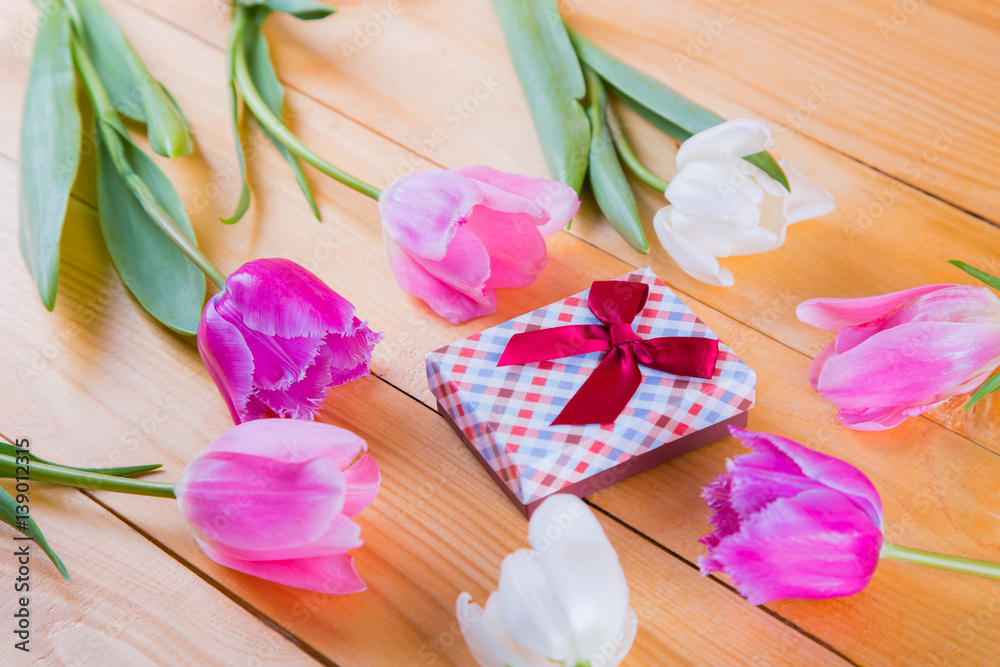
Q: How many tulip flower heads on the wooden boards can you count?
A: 7